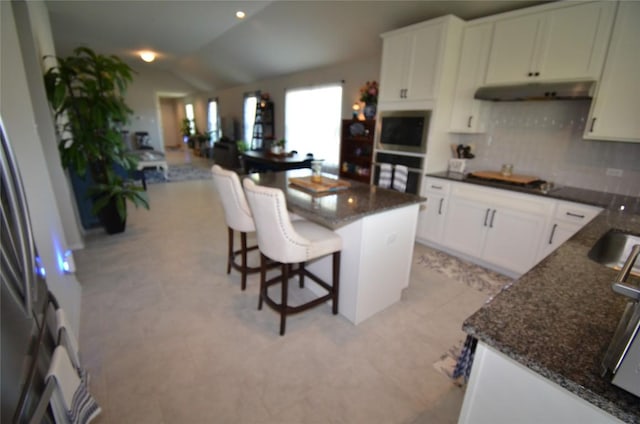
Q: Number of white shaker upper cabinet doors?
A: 6